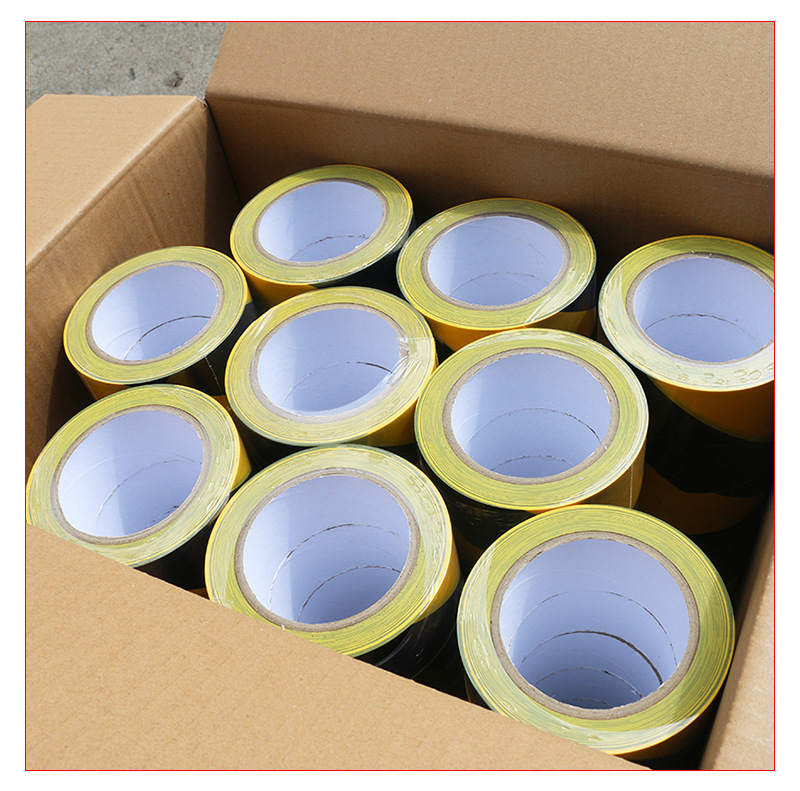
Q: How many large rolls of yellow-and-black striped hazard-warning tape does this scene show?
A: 9